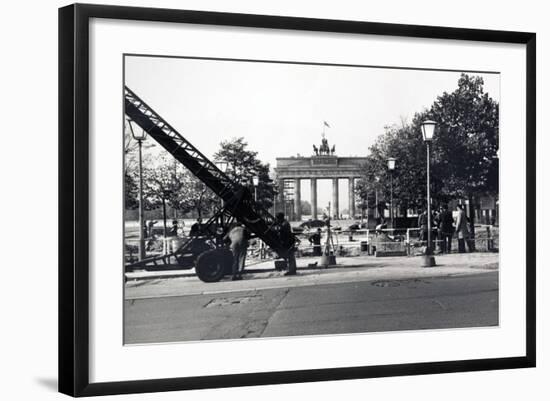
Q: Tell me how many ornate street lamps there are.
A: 5